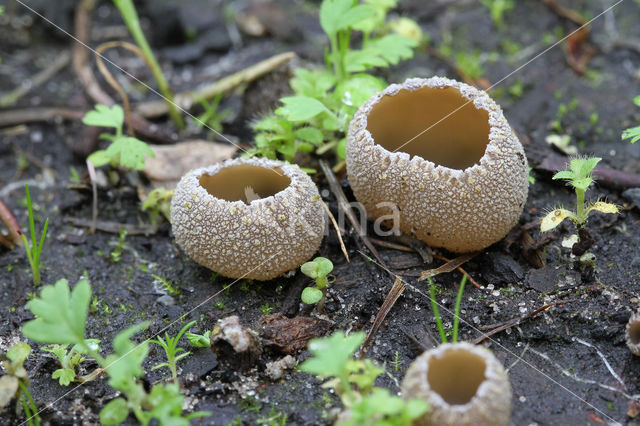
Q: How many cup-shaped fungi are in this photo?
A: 4